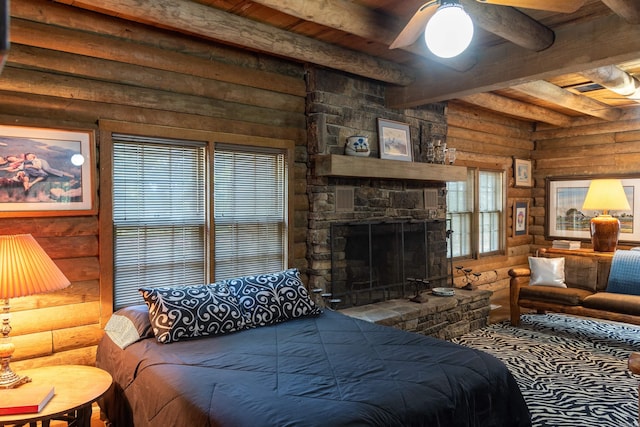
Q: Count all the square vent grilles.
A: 2